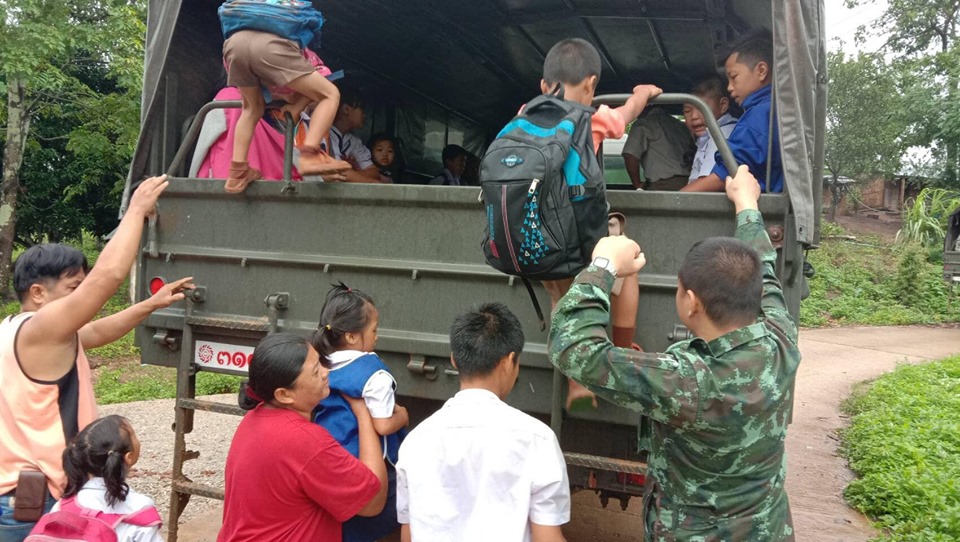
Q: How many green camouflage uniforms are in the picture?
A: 1